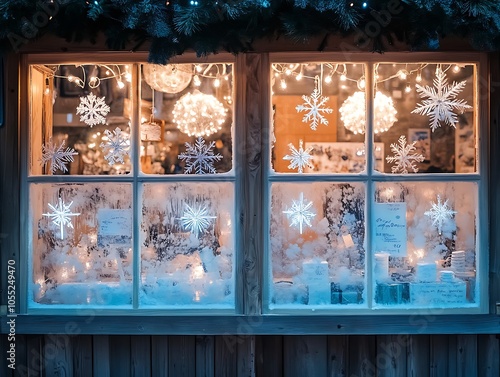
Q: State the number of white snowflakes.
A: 12